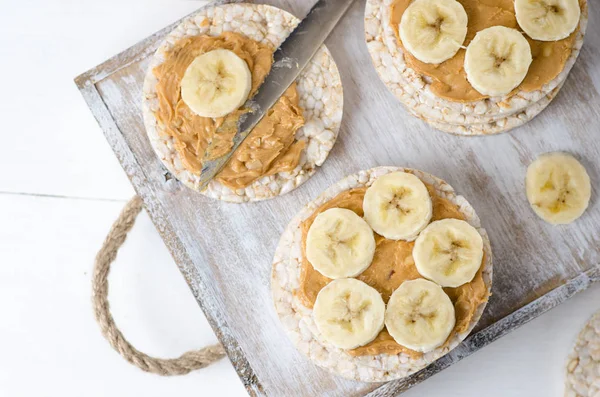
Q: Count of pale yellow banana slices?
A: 10